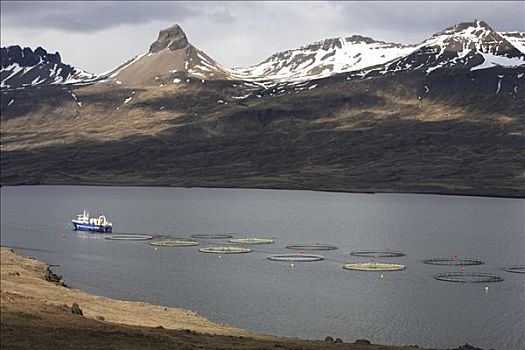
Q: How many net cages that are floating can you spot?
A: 12